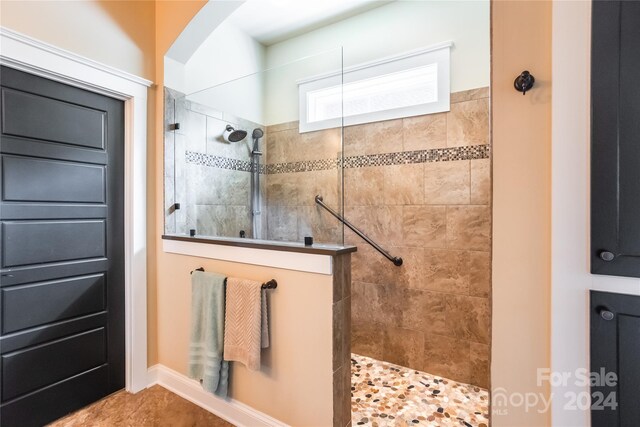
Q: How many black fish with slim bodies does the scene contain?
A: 0